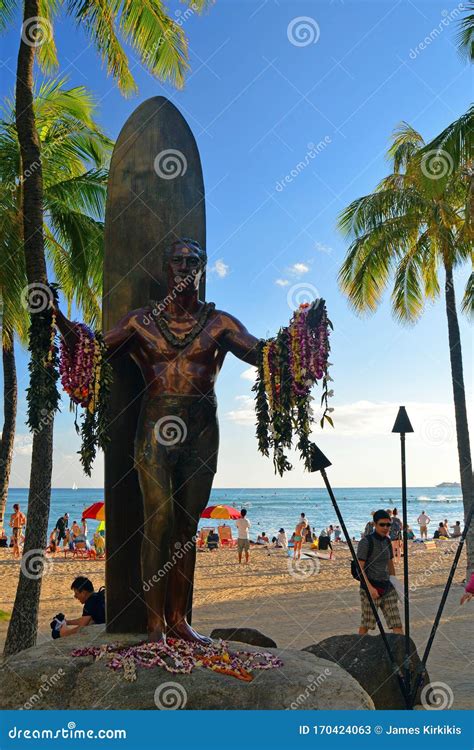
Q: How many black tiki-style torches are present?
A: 3